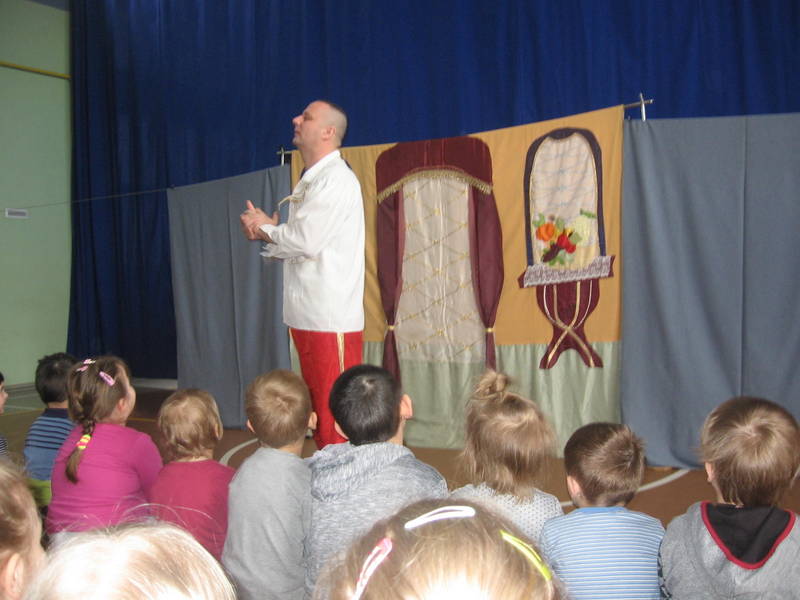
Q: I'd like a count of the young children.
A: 12